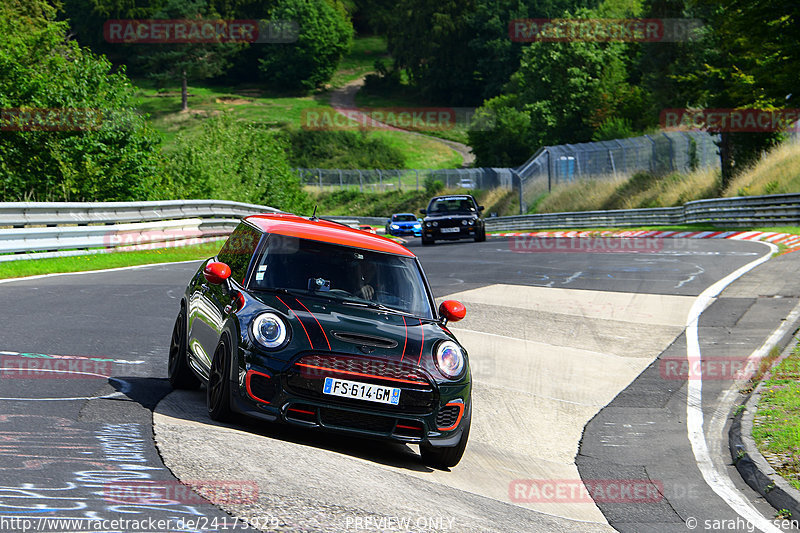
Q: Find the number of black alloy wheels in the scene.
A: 2